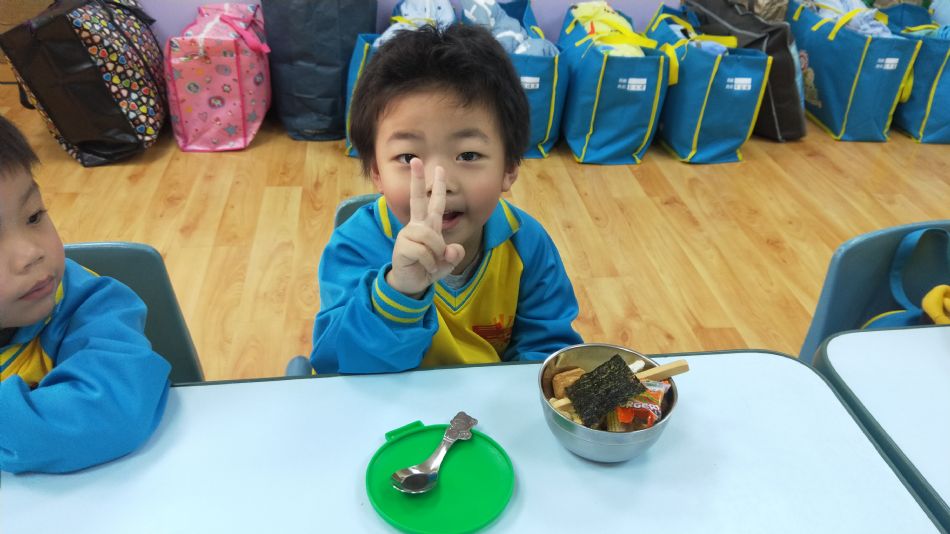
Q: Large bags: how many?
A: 10